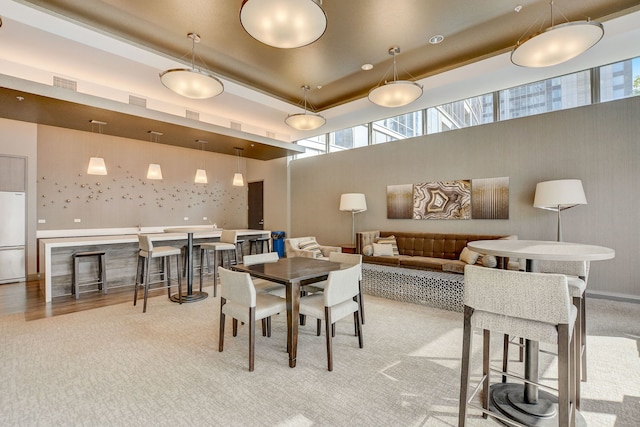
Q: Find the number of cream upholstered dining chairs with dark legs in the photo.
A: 4